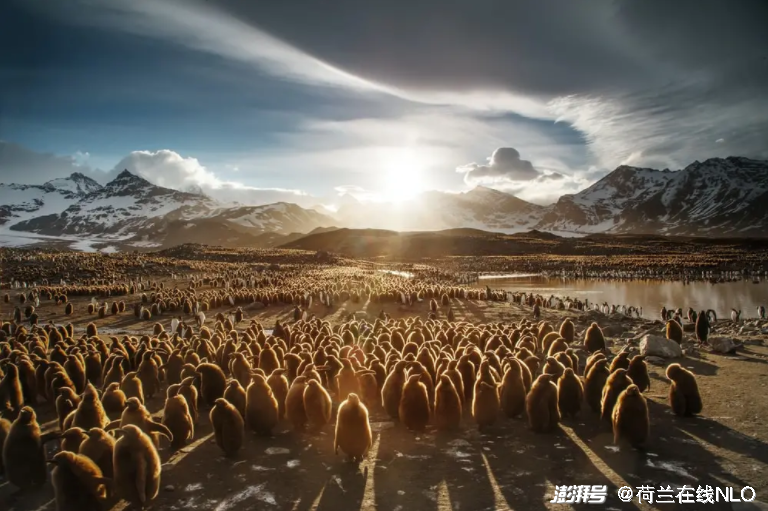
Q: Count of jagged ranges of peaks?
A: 2